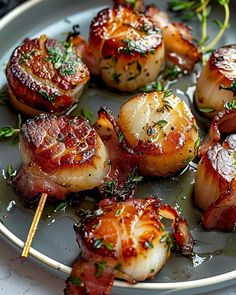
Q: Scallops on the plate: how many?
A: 7